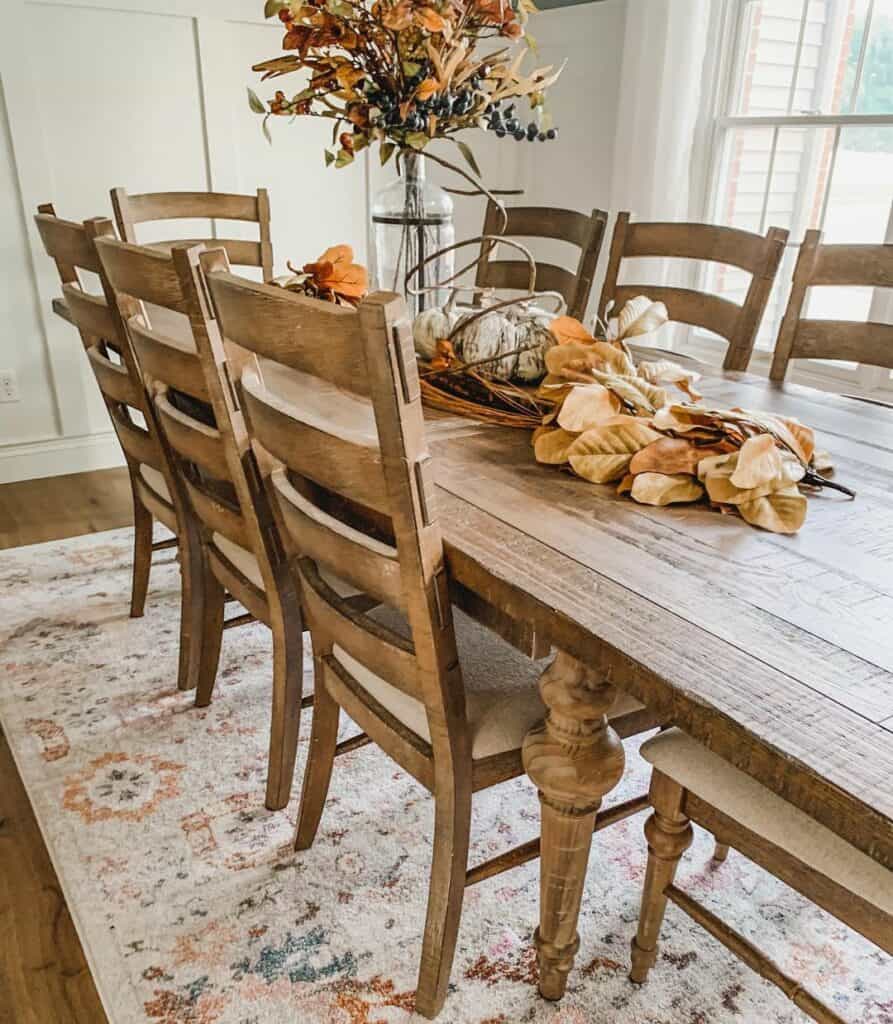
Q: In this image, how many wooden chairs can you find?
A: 7